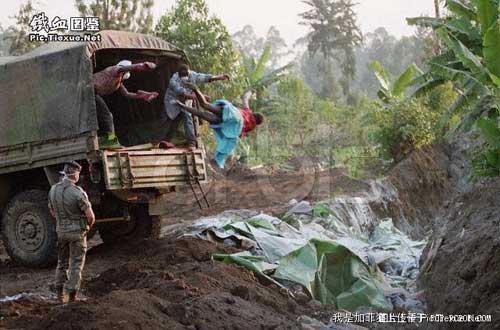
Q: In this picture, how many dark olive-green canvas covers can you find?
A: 1